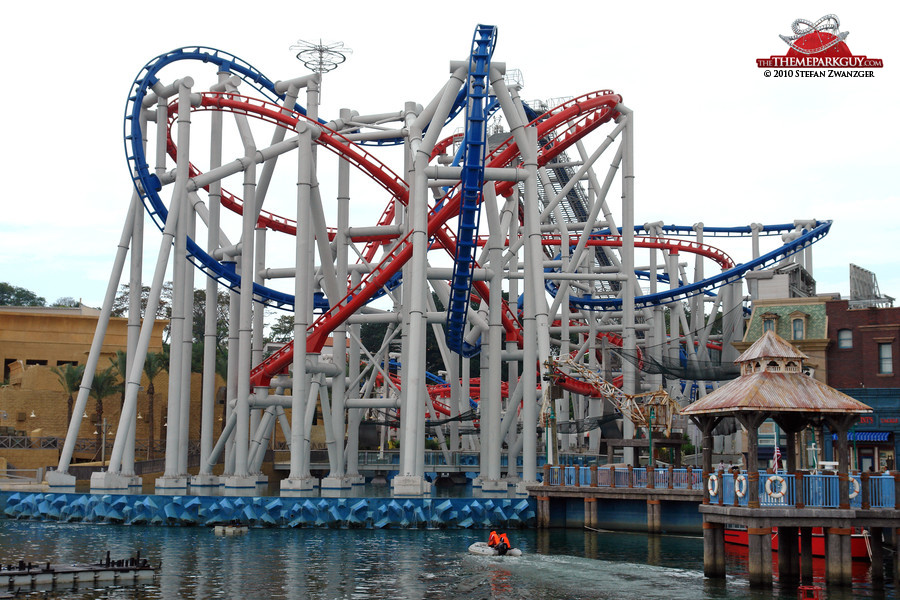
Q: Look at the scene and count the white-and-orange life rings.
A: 4